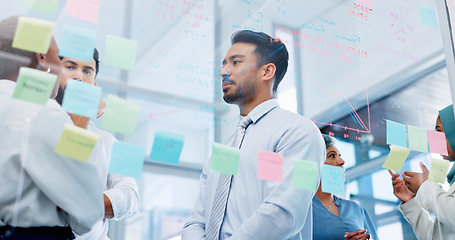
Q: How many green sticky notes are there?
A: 7